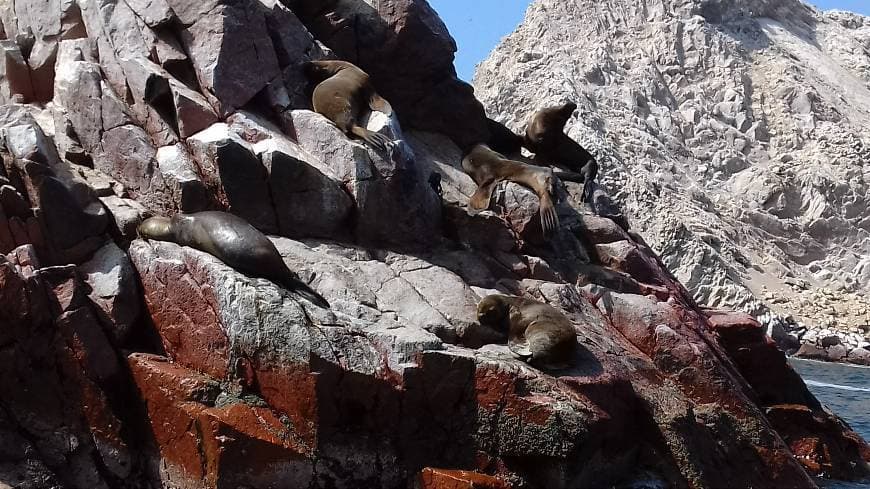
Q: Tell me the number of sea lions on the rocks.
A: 5